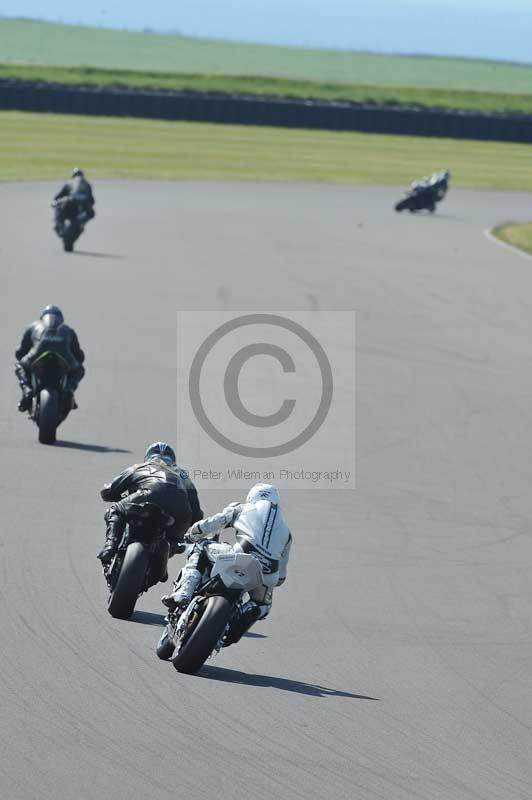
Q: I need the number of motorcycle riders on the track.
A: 5